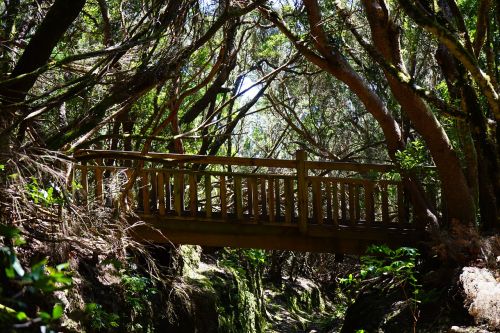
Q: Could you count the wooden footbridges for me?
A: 1